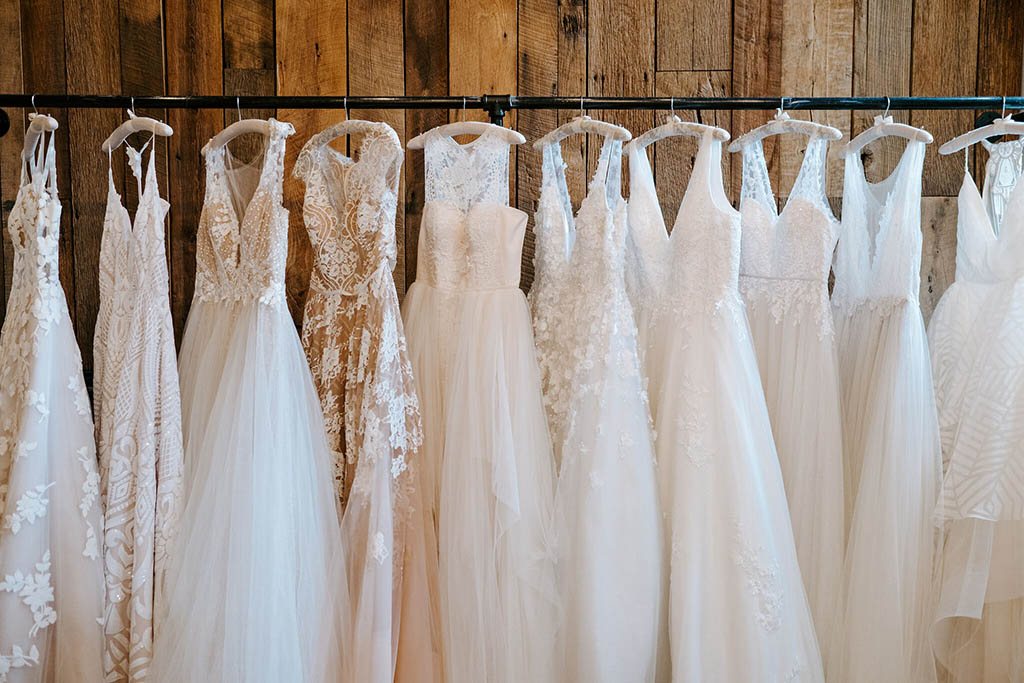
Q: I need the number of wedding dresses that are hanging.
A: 10